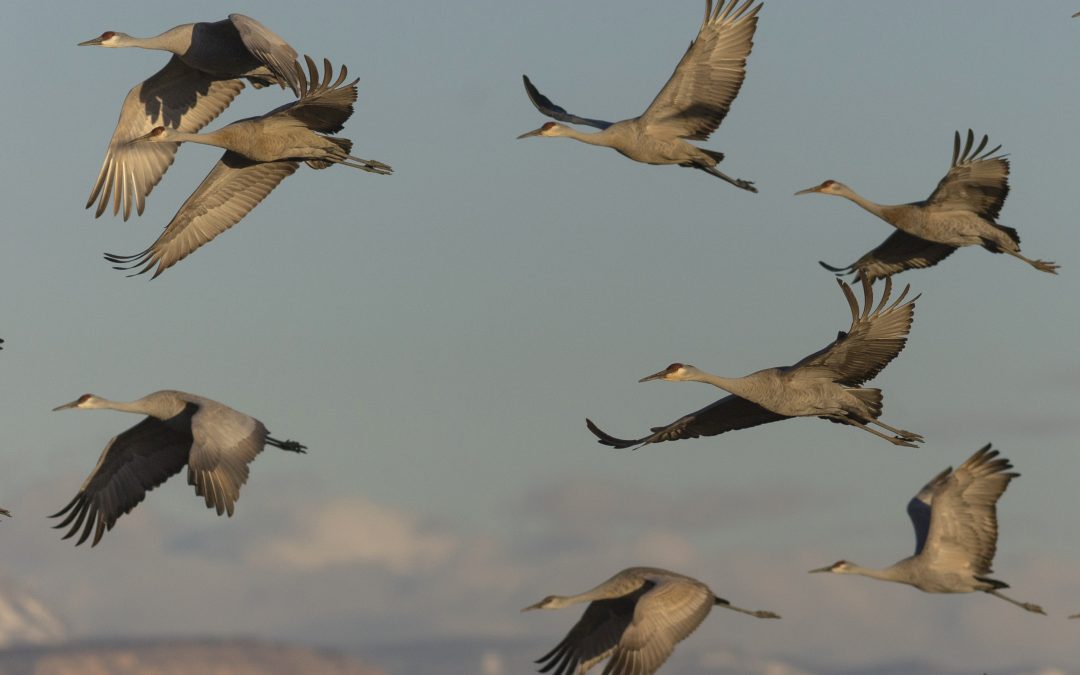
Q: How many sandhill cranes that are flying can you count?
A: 8